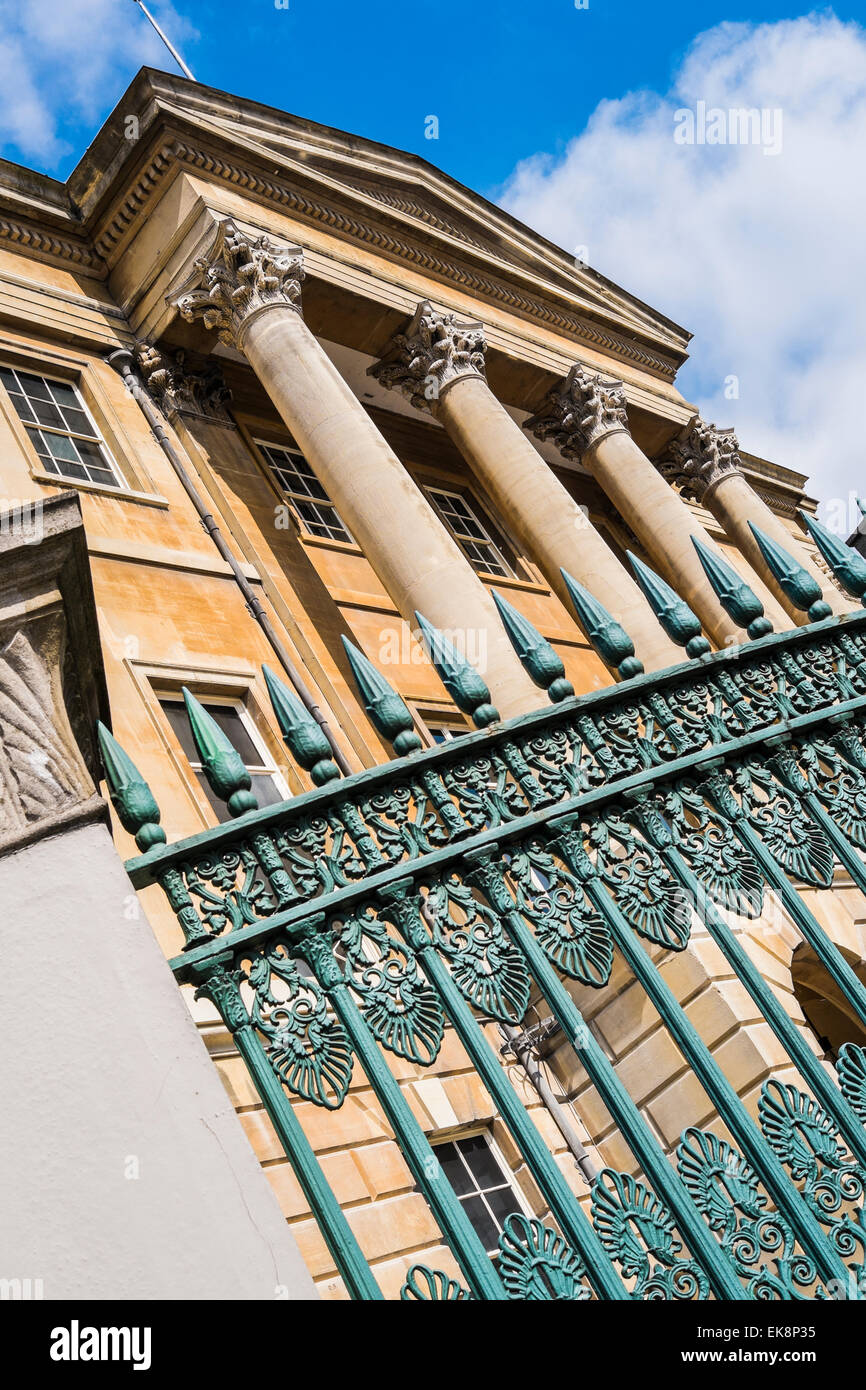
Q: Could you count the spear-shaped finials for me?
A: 11